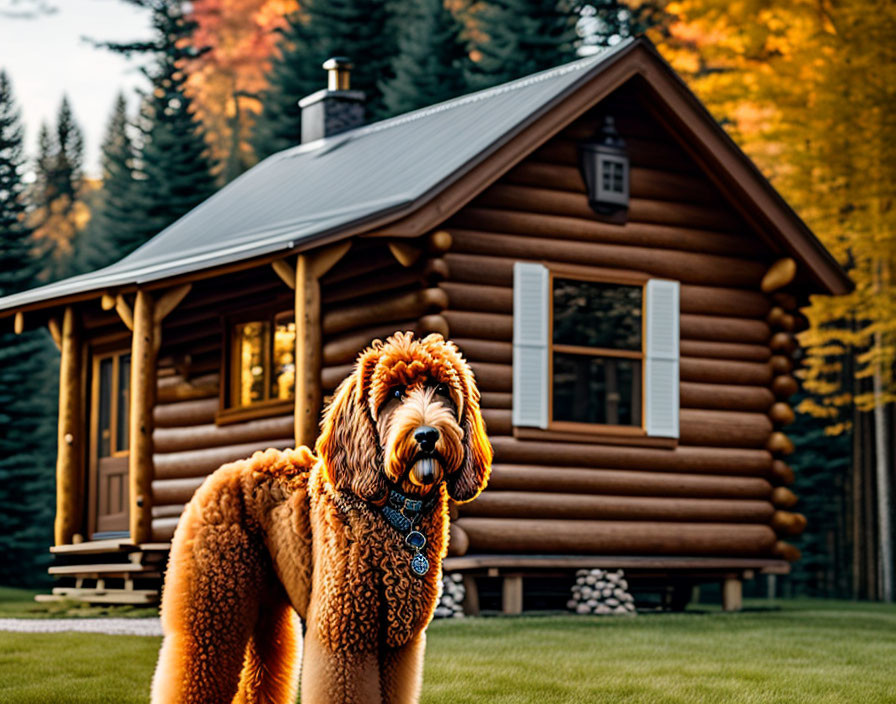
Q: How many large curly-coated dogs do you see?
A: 1